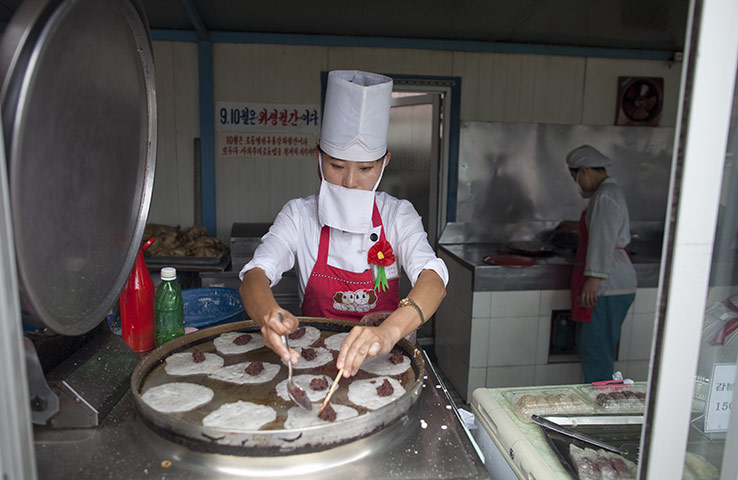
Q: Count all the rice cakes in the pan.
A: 12